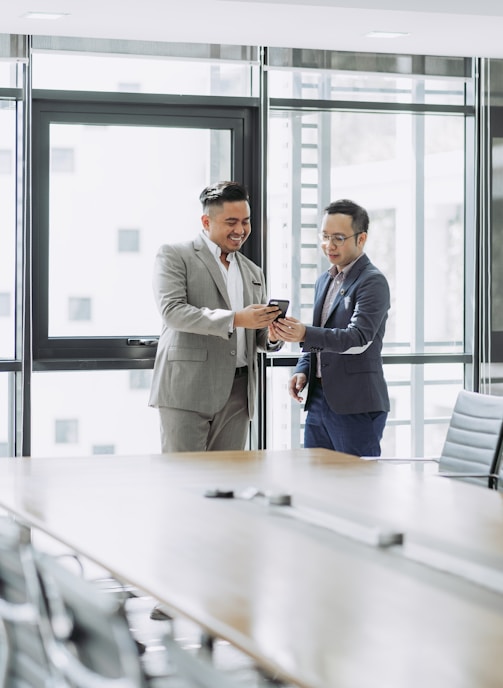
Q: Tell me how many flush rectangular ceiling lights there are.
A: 2